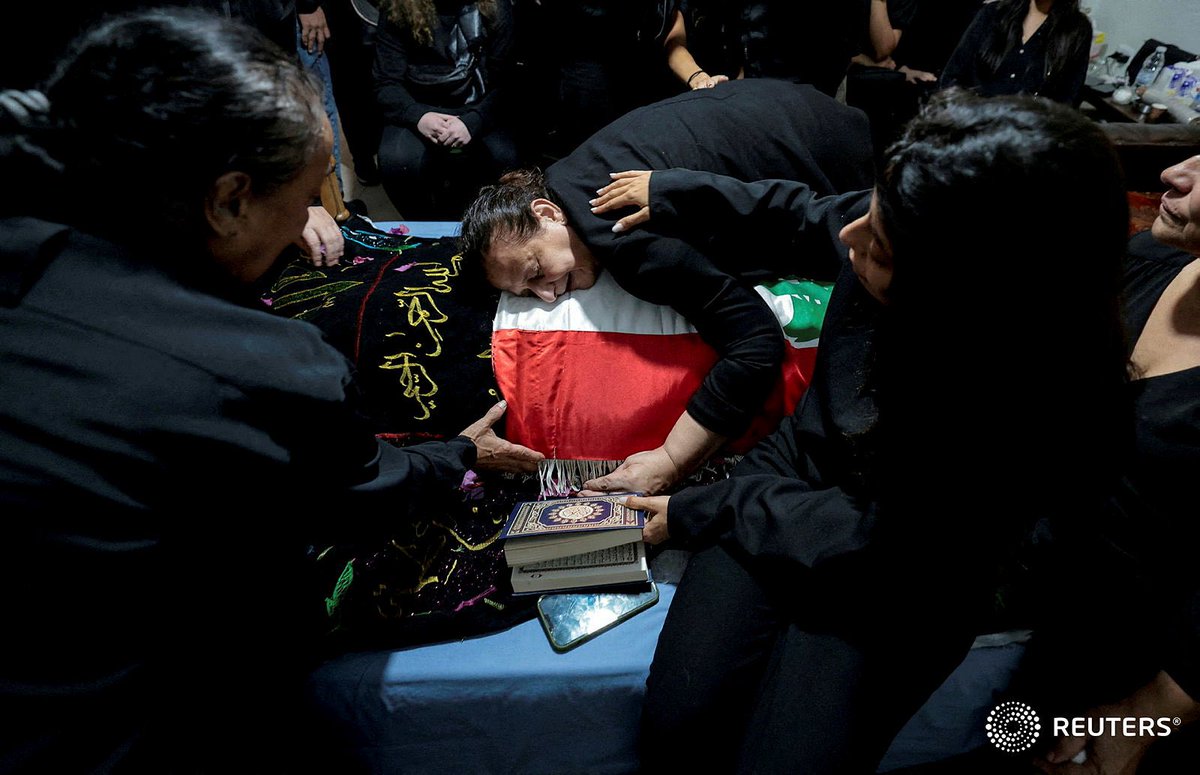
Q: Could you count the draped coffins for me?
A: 1